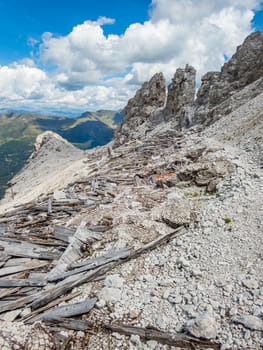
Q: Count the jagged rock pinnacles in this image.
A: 3